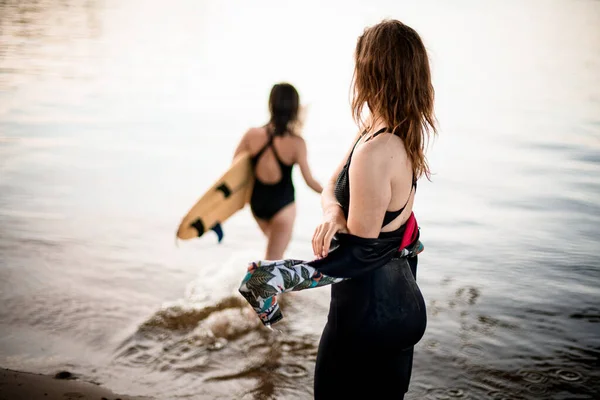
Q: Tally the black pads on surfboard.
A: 2